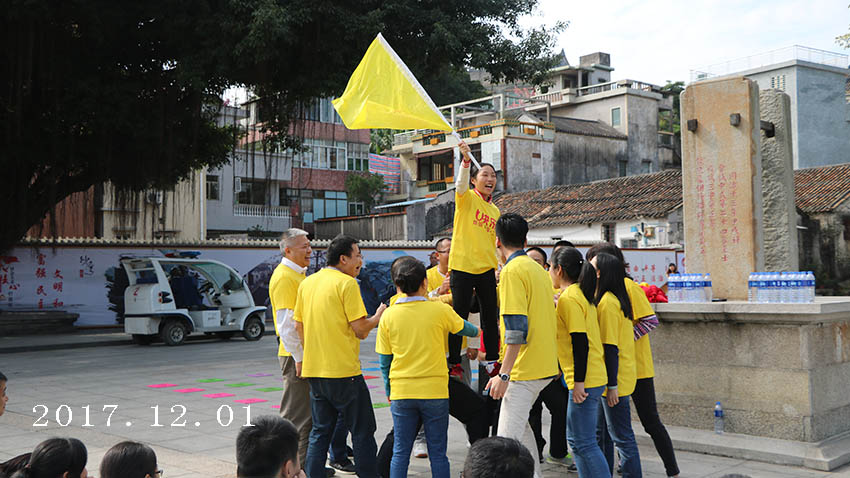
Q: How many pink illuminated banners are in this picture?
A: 0